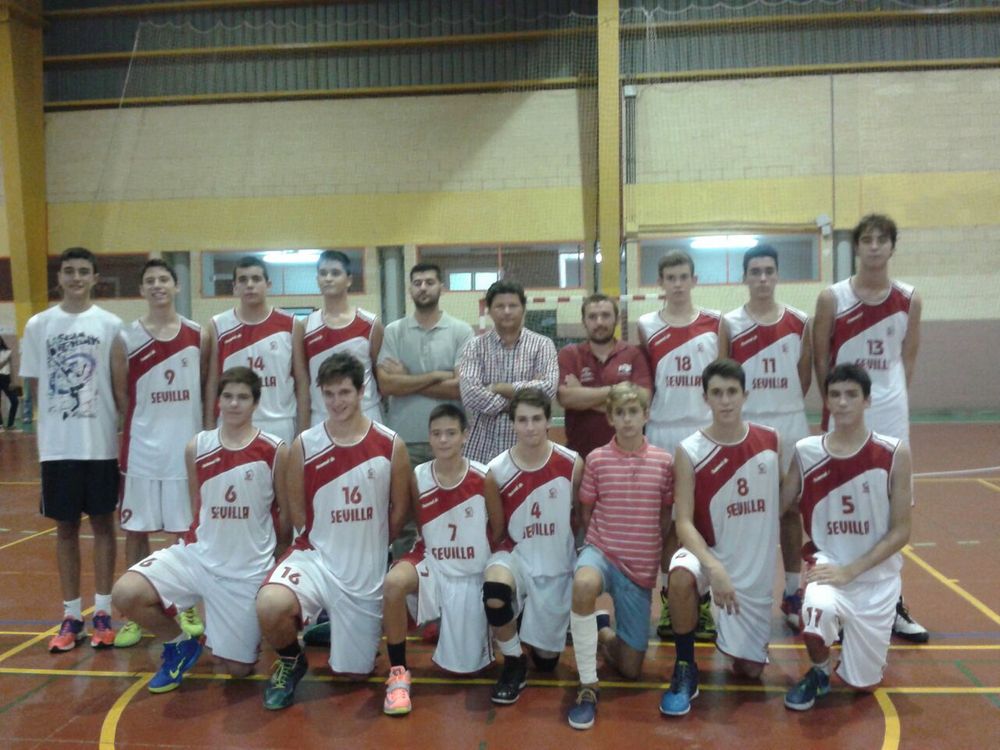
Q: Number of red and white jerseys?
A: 12